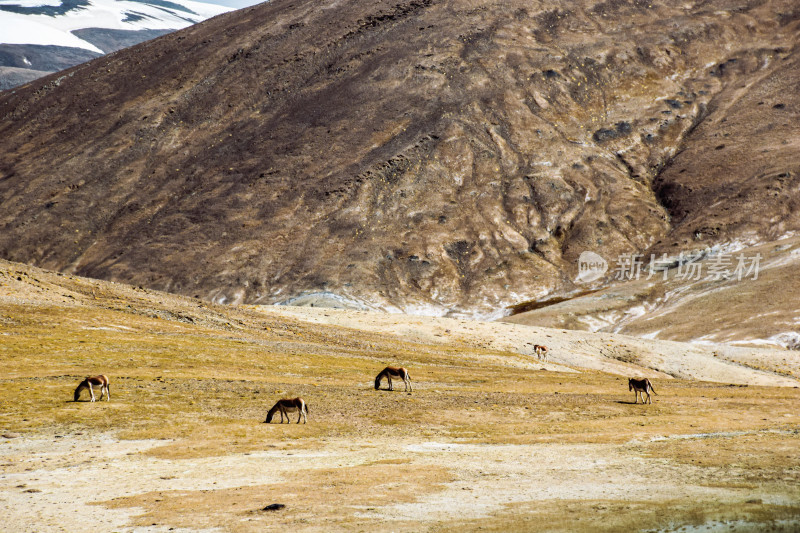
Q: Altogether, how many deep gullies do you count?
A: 1